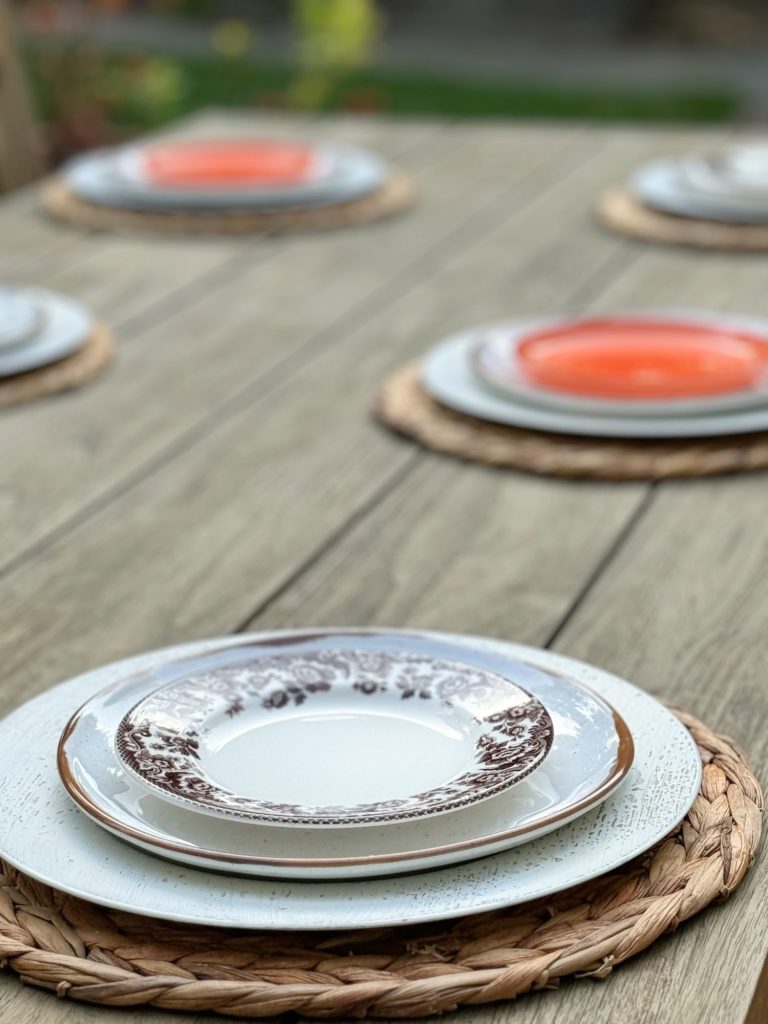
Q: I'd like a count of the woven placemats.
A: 5